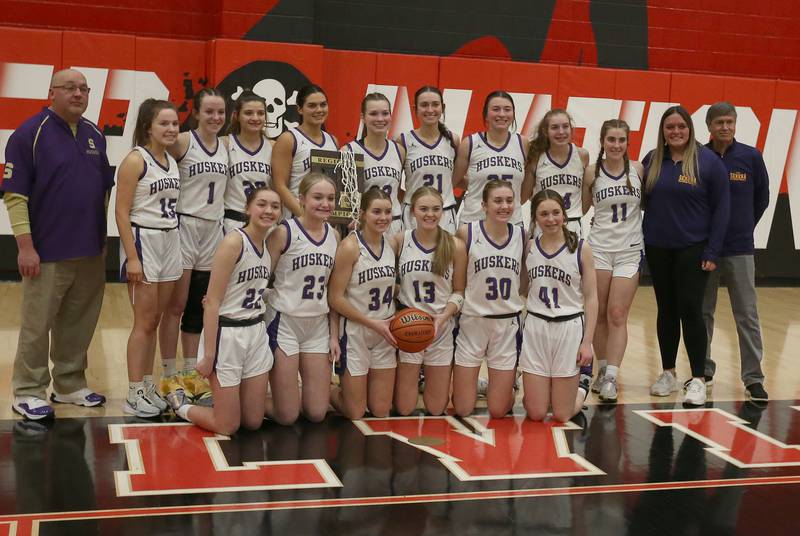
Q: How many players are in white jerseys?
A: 15